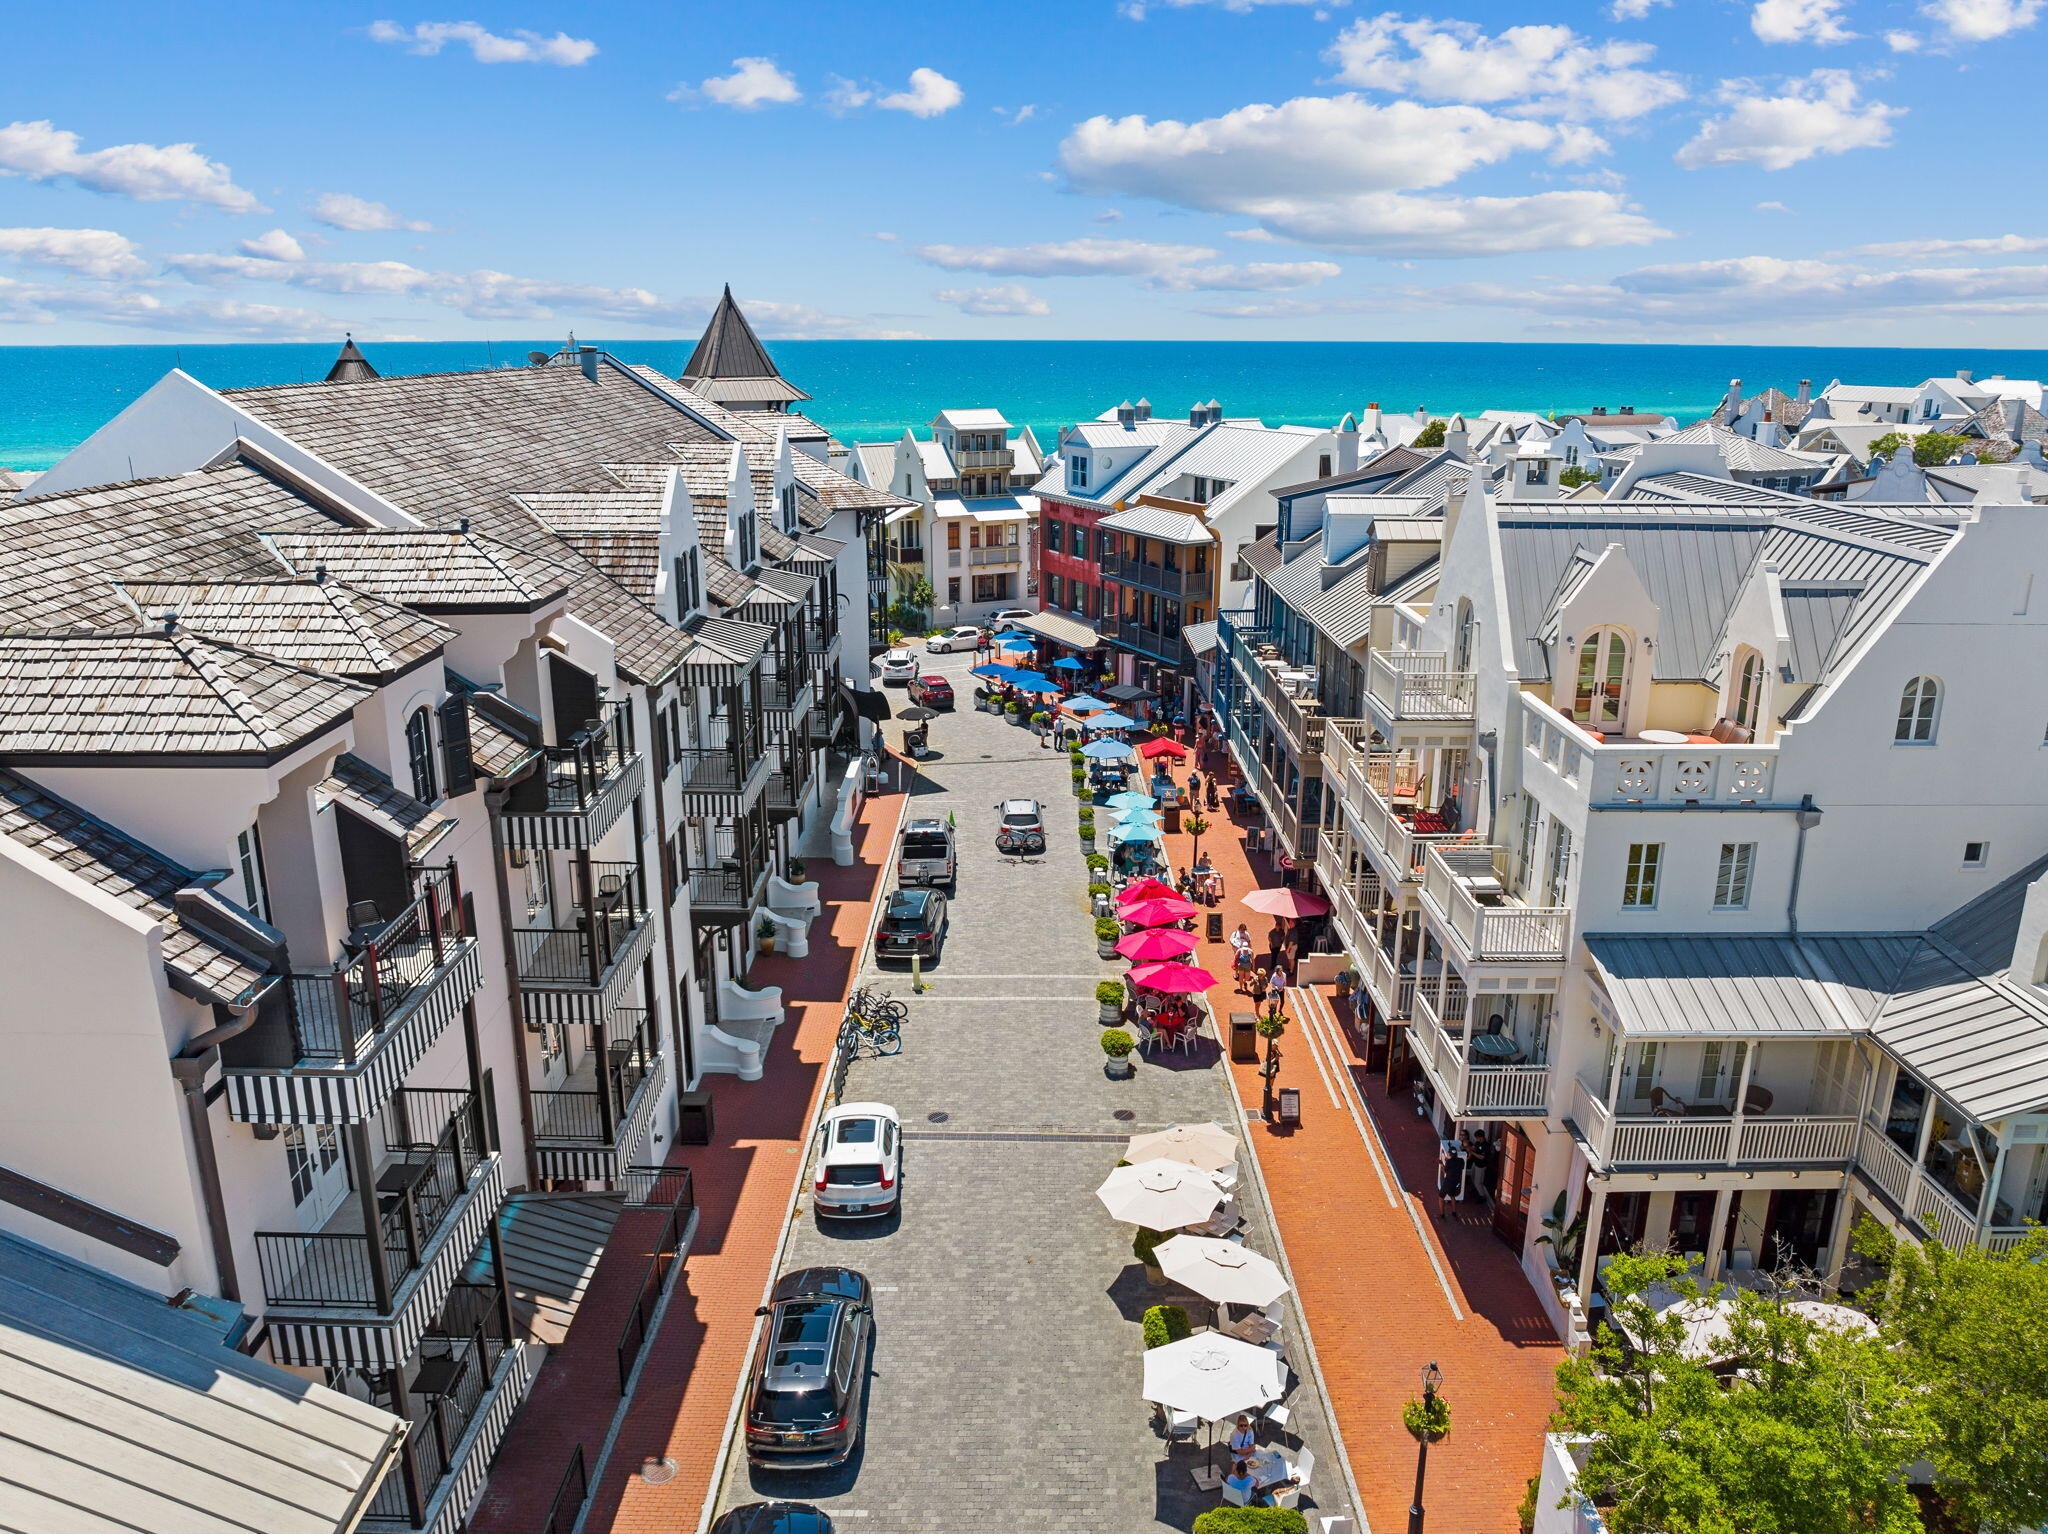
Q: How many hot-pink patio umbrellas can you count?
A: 4